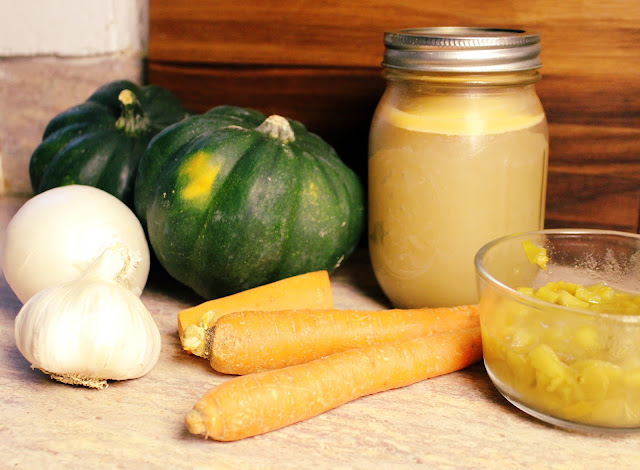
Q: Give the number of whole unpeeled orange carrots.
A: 2